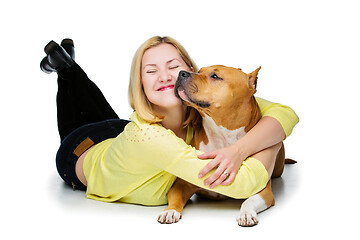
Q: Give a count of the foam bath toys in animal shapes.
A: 0